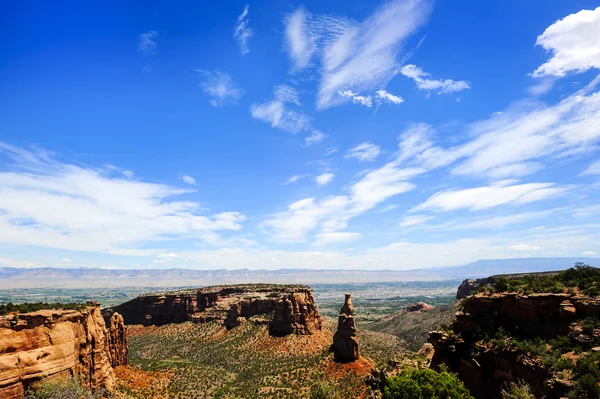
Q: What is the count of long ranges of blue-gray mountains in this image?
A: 1